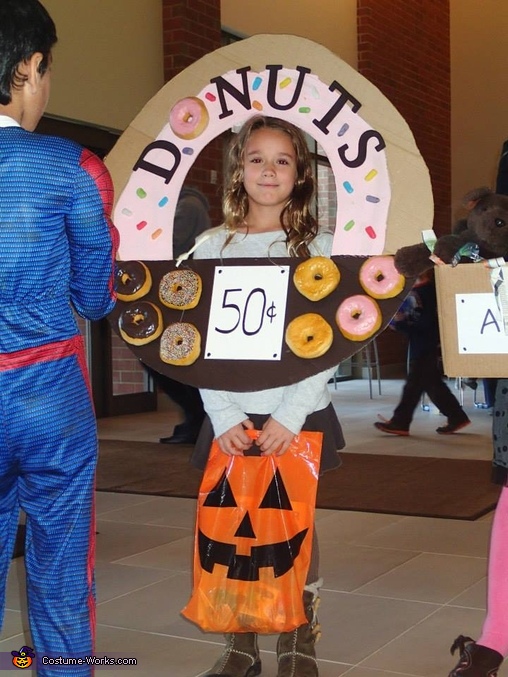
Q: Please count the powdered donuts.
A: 0